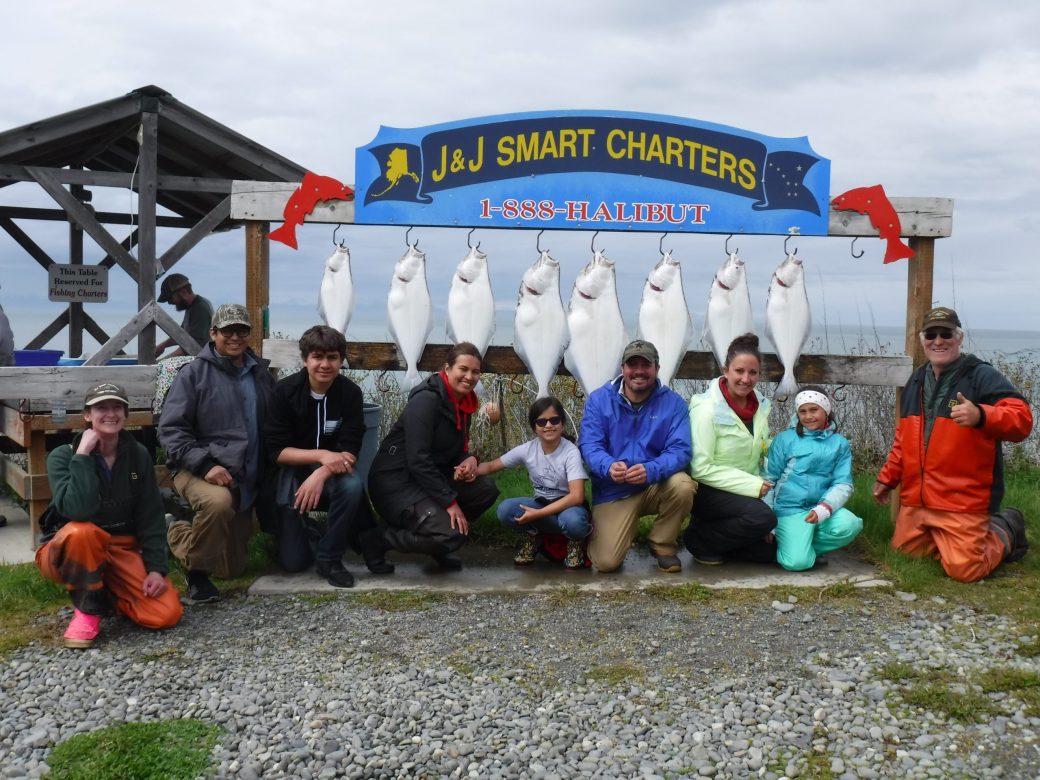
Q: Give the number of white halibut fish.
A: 8